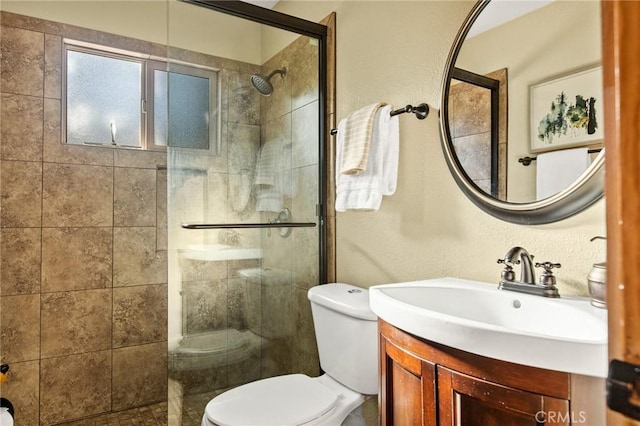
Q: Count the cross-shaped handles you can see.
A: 2